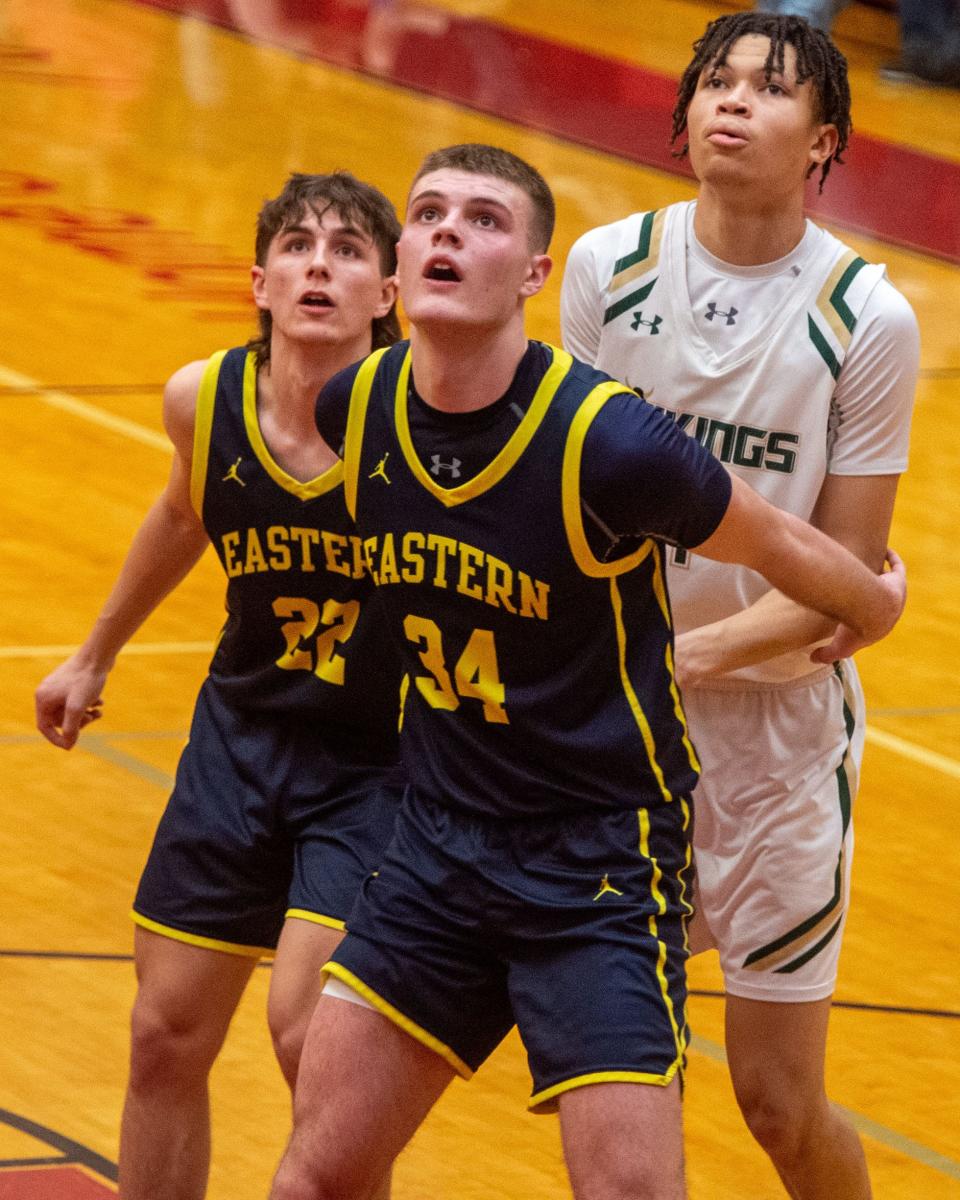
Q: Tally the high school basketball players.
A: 3